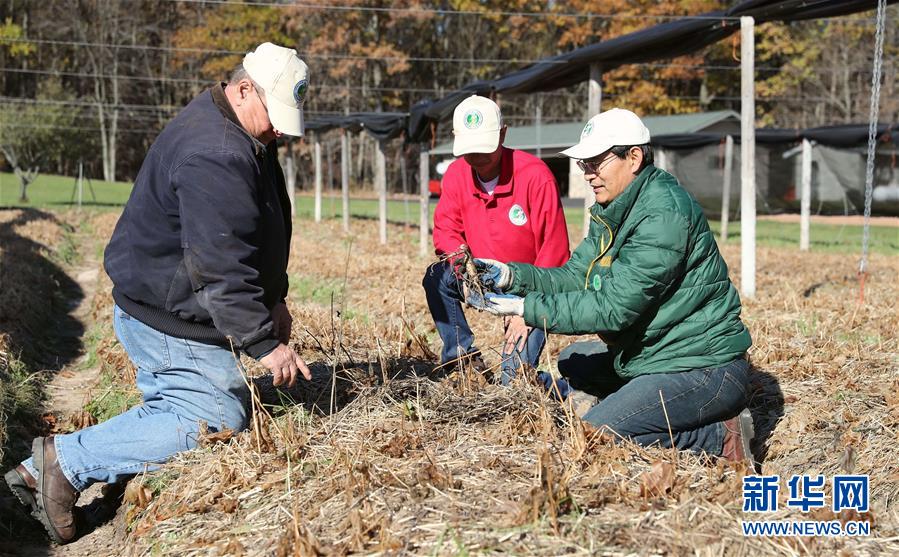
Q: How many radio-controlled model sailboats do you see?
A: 0